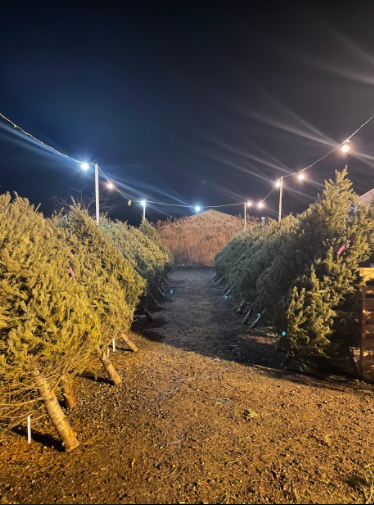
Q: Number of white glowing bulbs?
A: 9